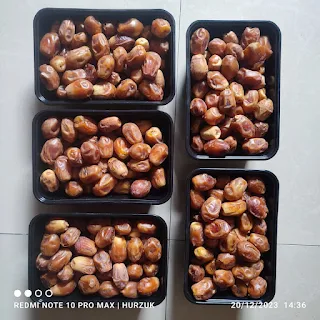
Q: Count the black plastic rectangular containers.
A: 5